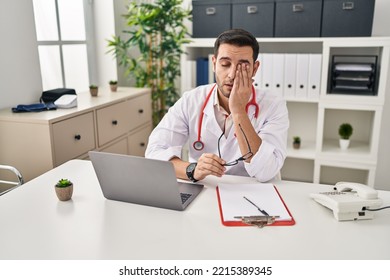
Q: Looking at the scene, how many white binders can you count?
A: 6